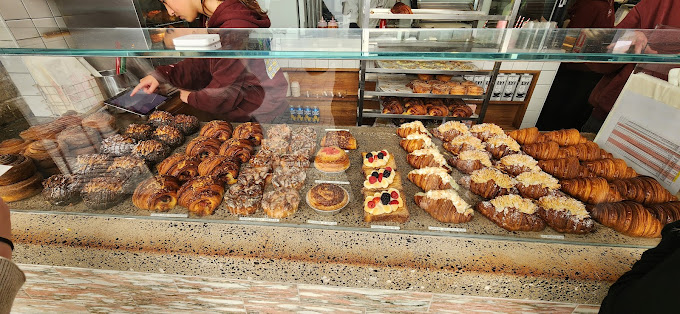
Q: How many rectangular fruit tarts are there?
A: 3